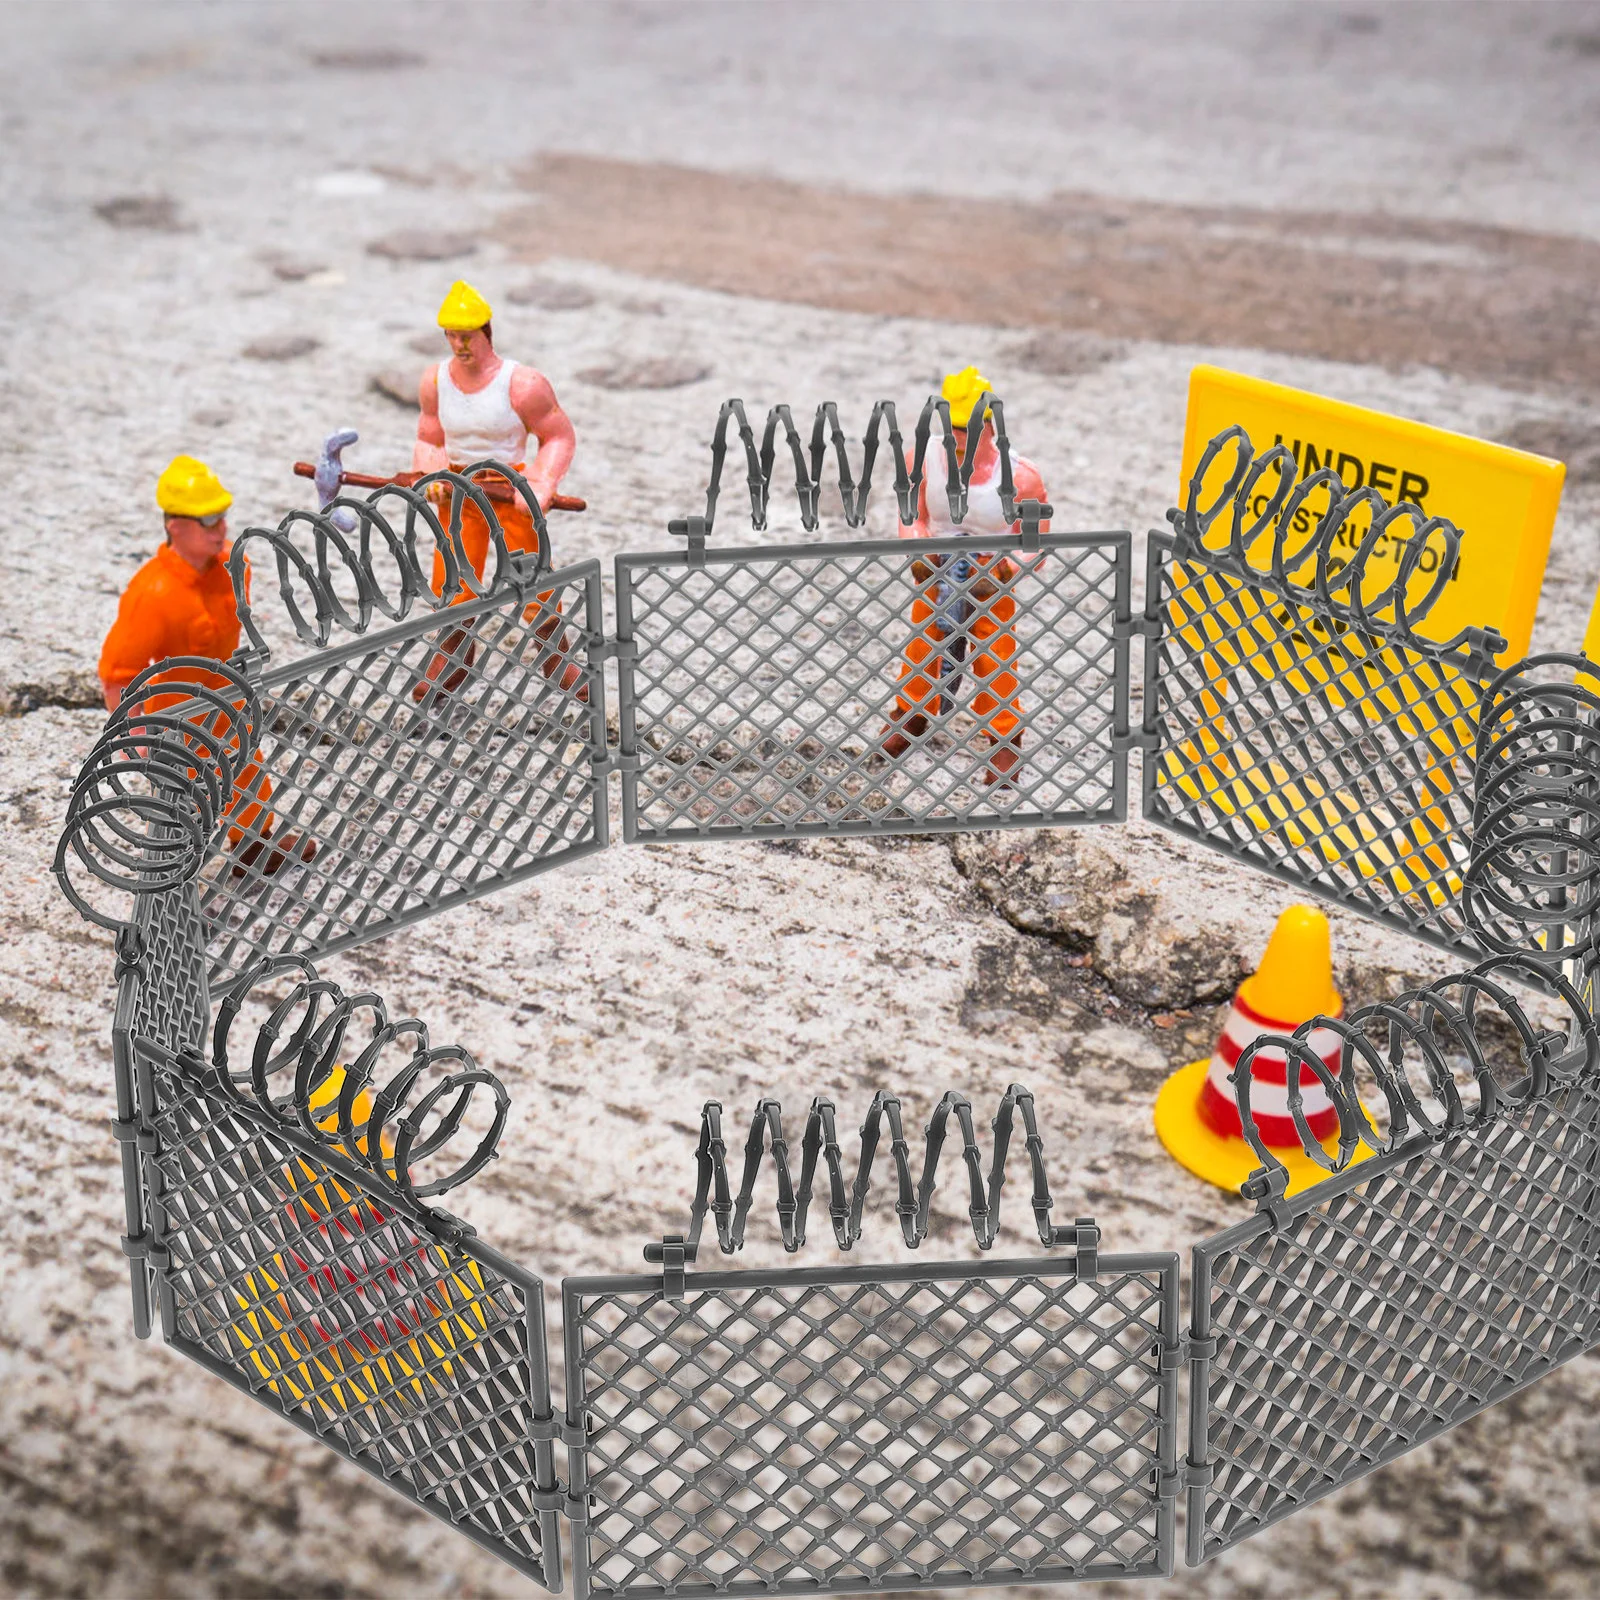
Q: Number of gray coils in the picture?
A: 8